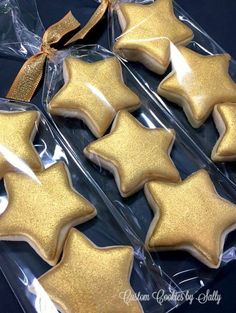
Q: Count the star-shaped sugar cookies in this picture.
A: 9